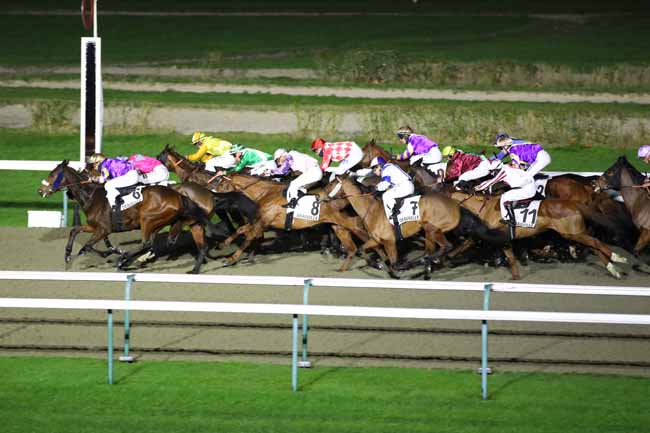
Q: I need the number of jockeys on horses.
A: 13